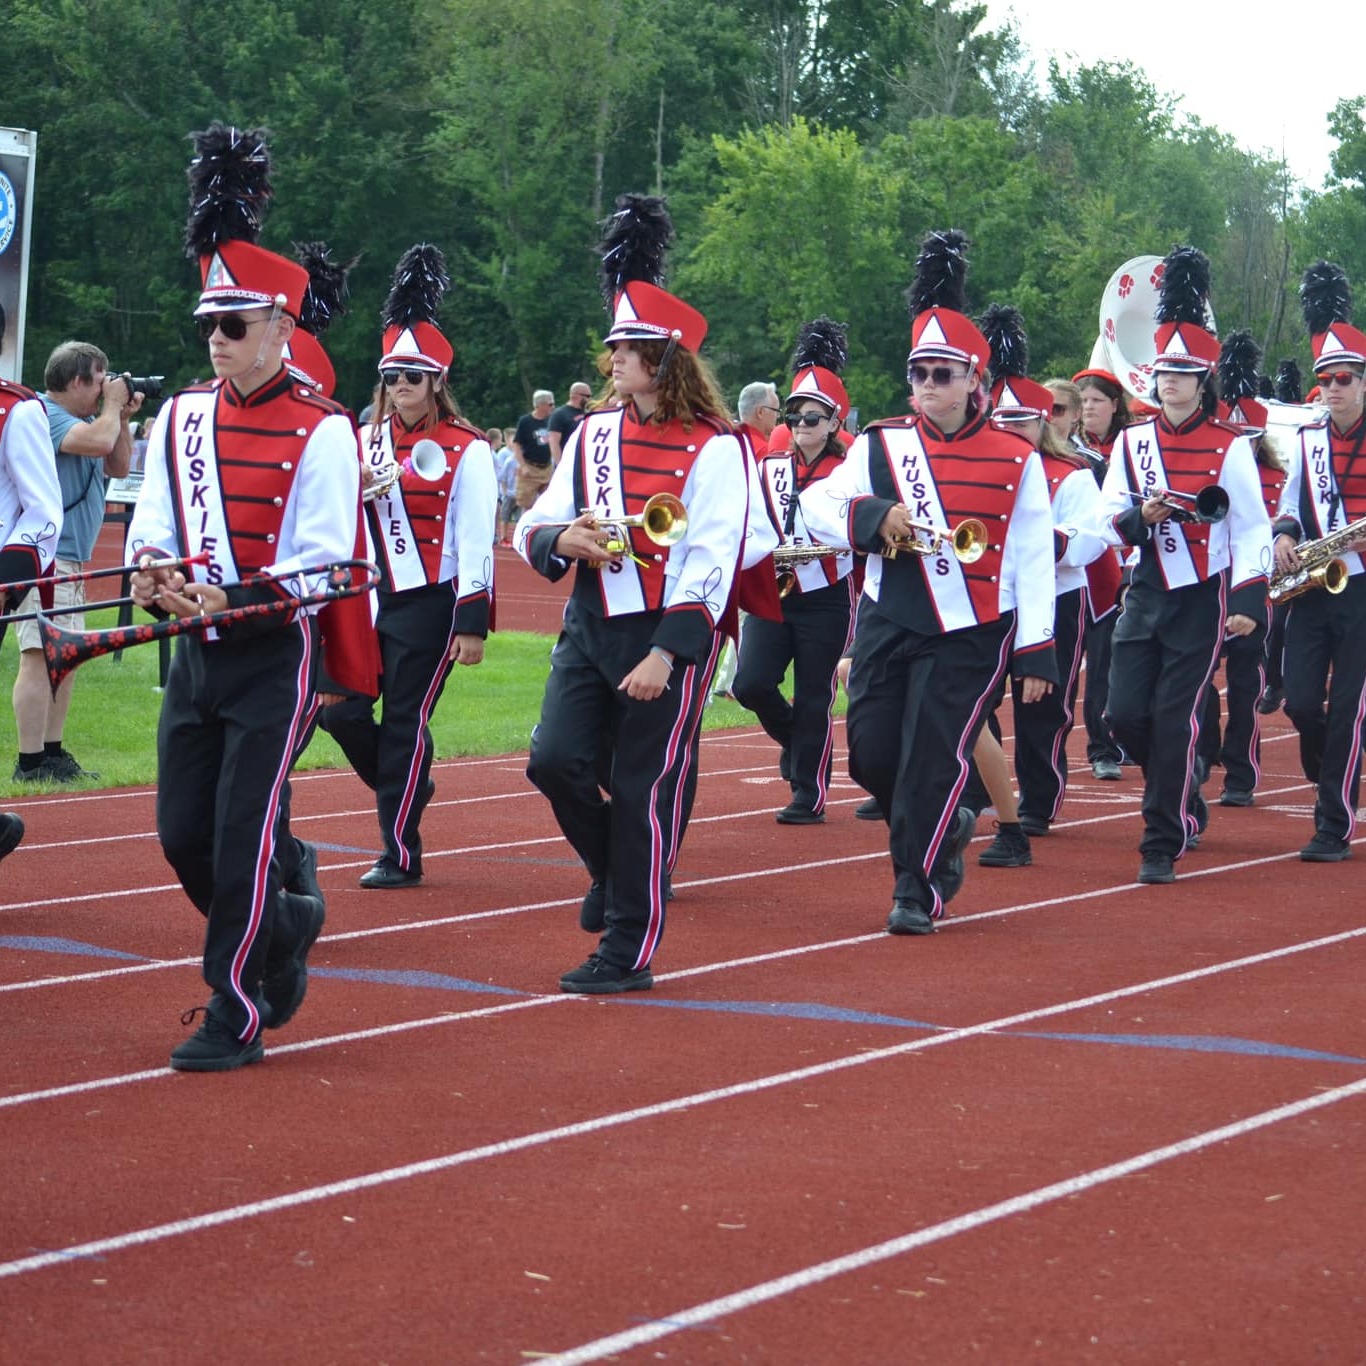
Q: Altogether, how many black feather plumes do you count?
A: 12